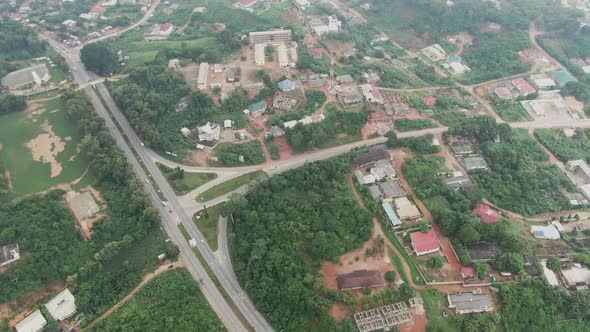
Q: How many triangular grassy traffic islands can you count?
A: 2